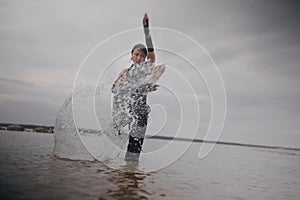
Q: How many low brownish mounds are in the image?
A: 2